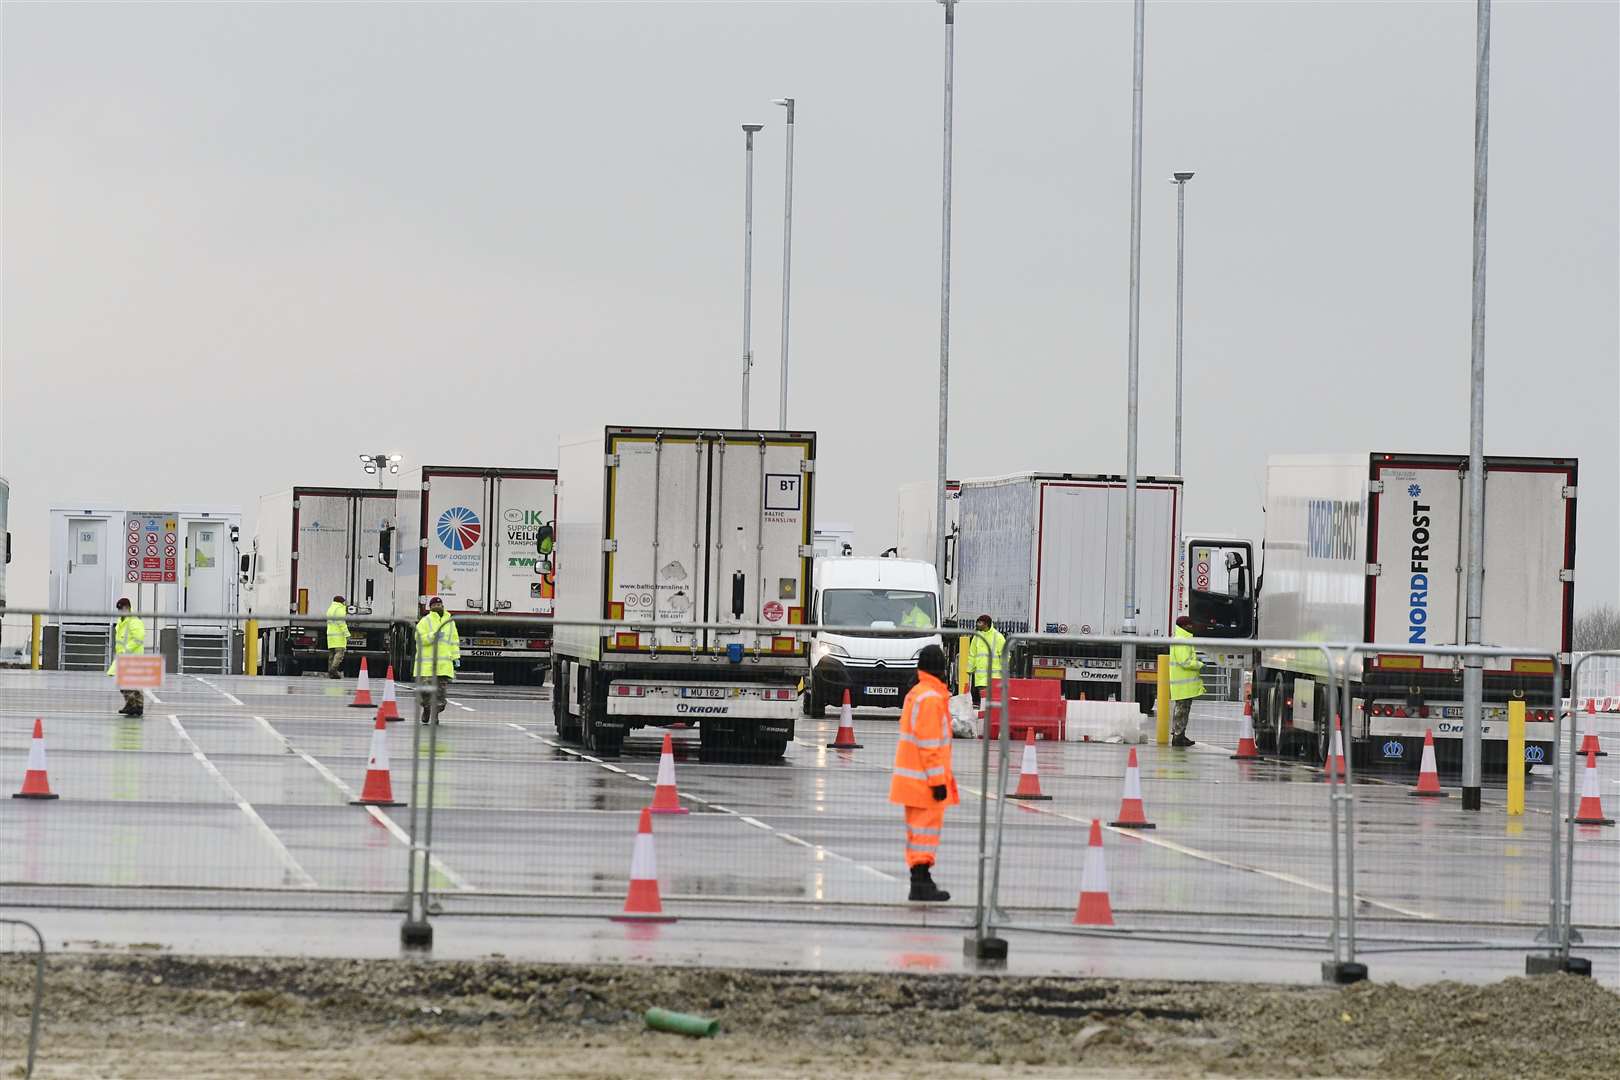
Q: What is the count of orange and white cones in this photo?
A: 15